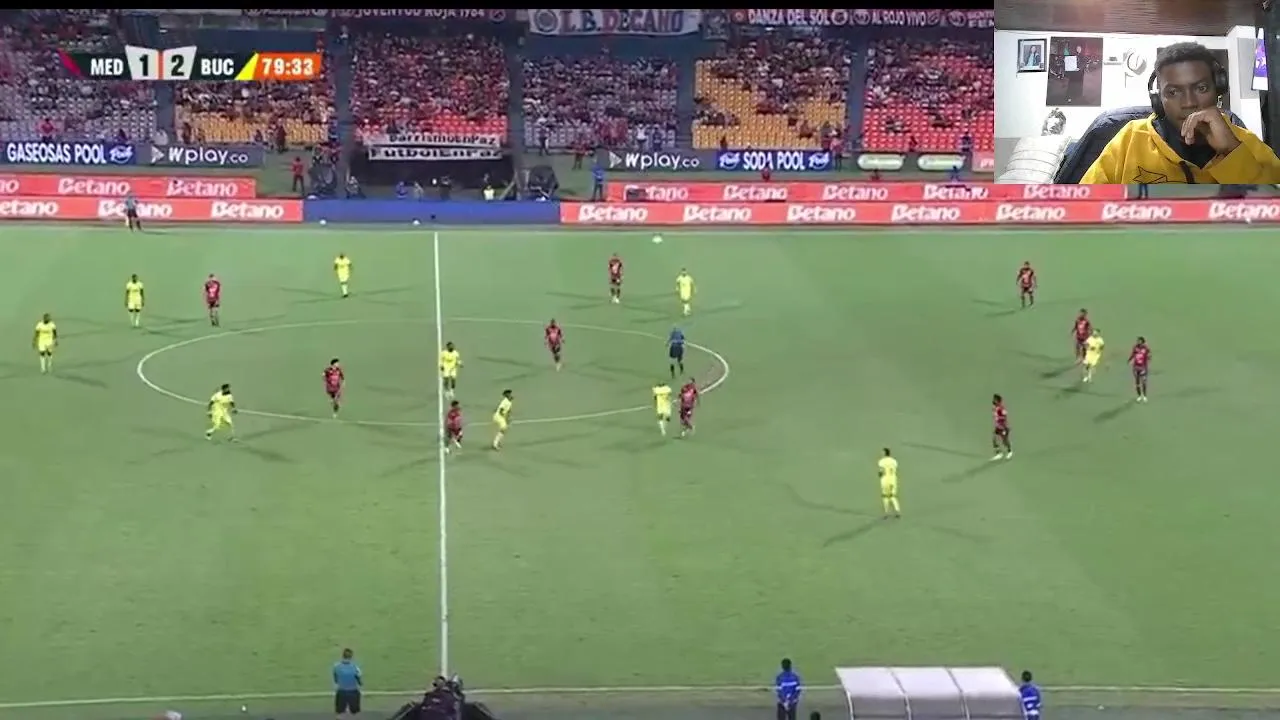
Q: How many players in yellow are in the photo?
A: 10